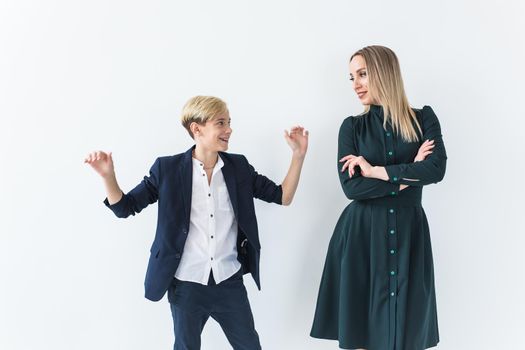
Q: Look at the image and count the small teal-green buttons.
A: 9